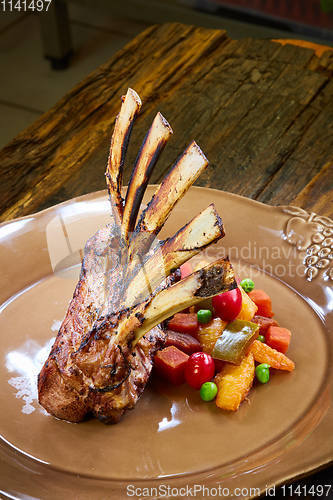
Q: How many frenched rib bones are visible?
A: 5